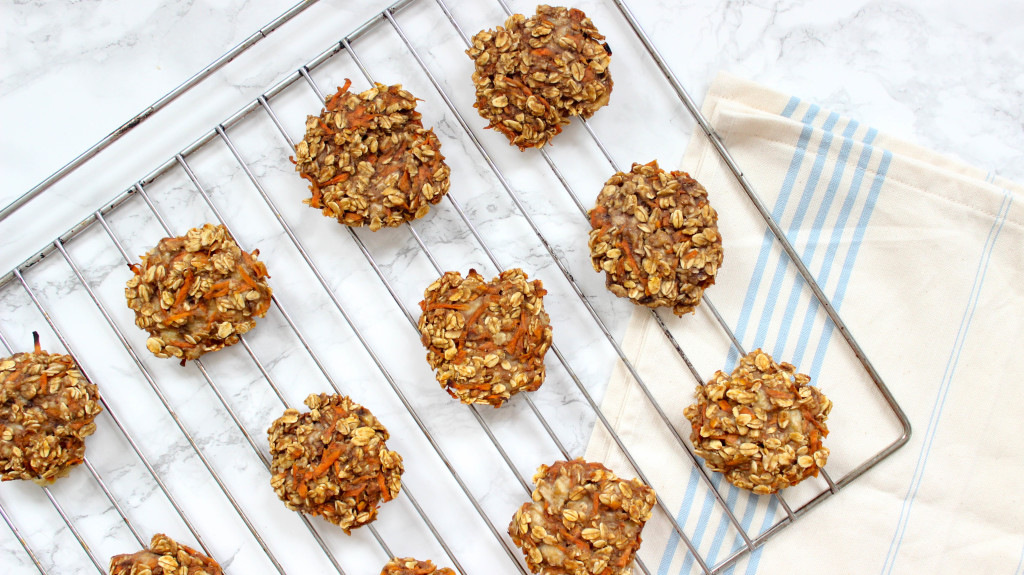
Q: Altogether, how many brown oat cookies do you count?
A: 11